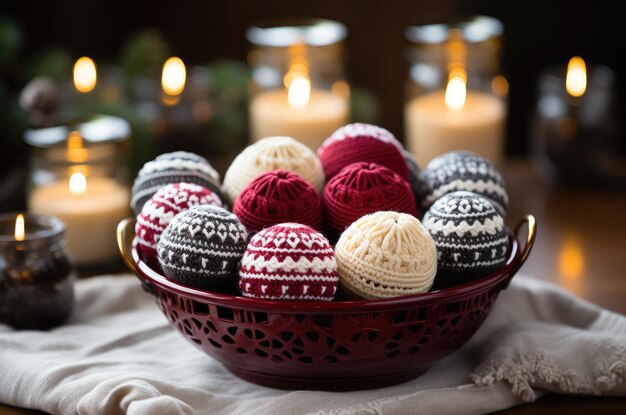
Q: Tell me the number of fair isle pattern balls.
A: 6